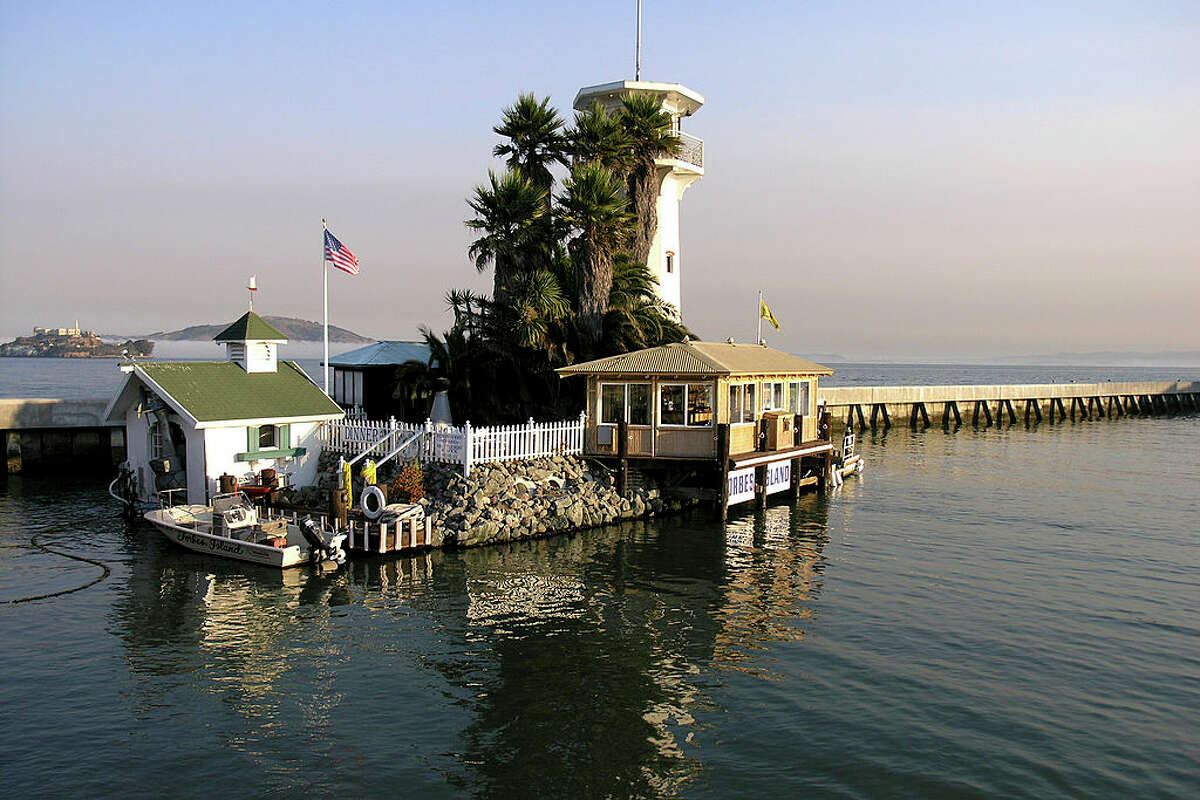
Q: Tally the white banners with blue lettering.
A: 2